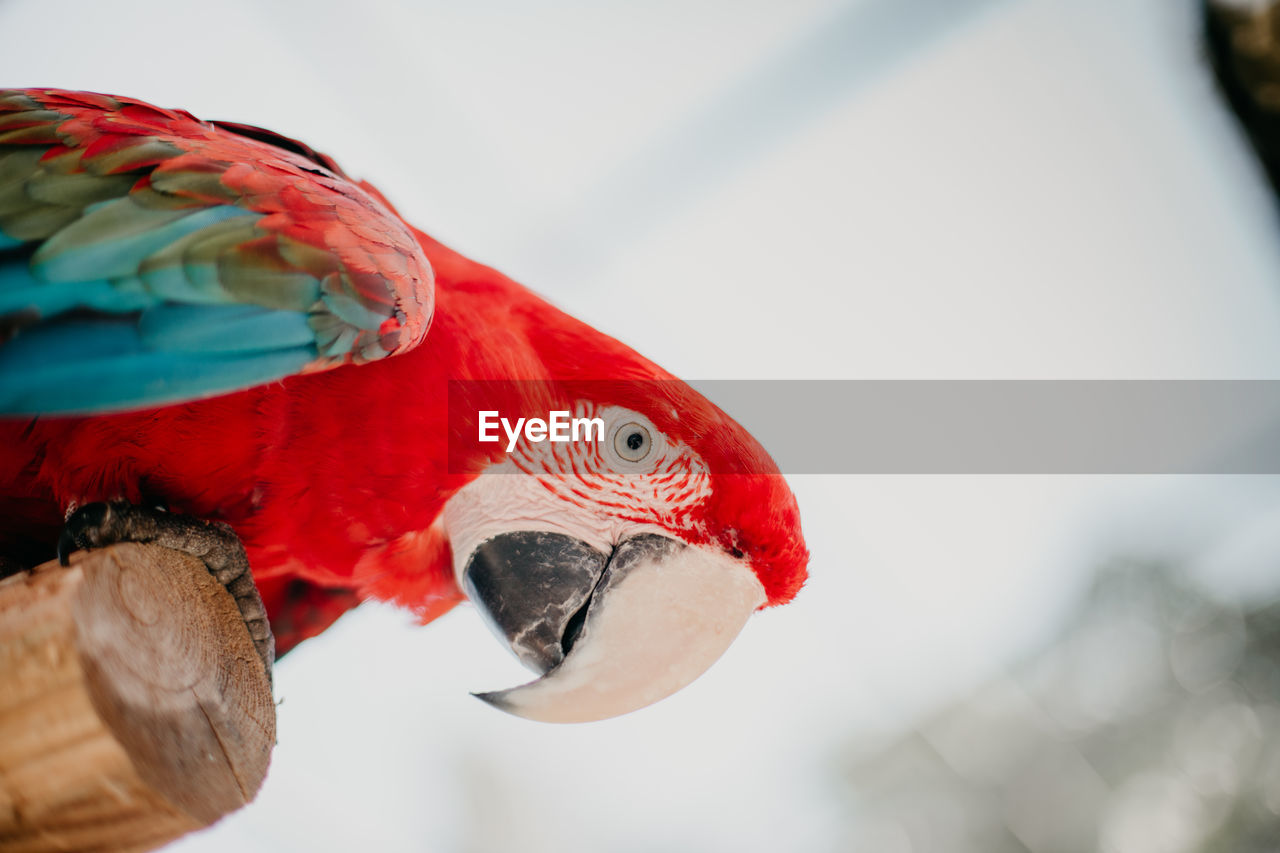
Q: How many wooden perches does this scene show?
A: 1